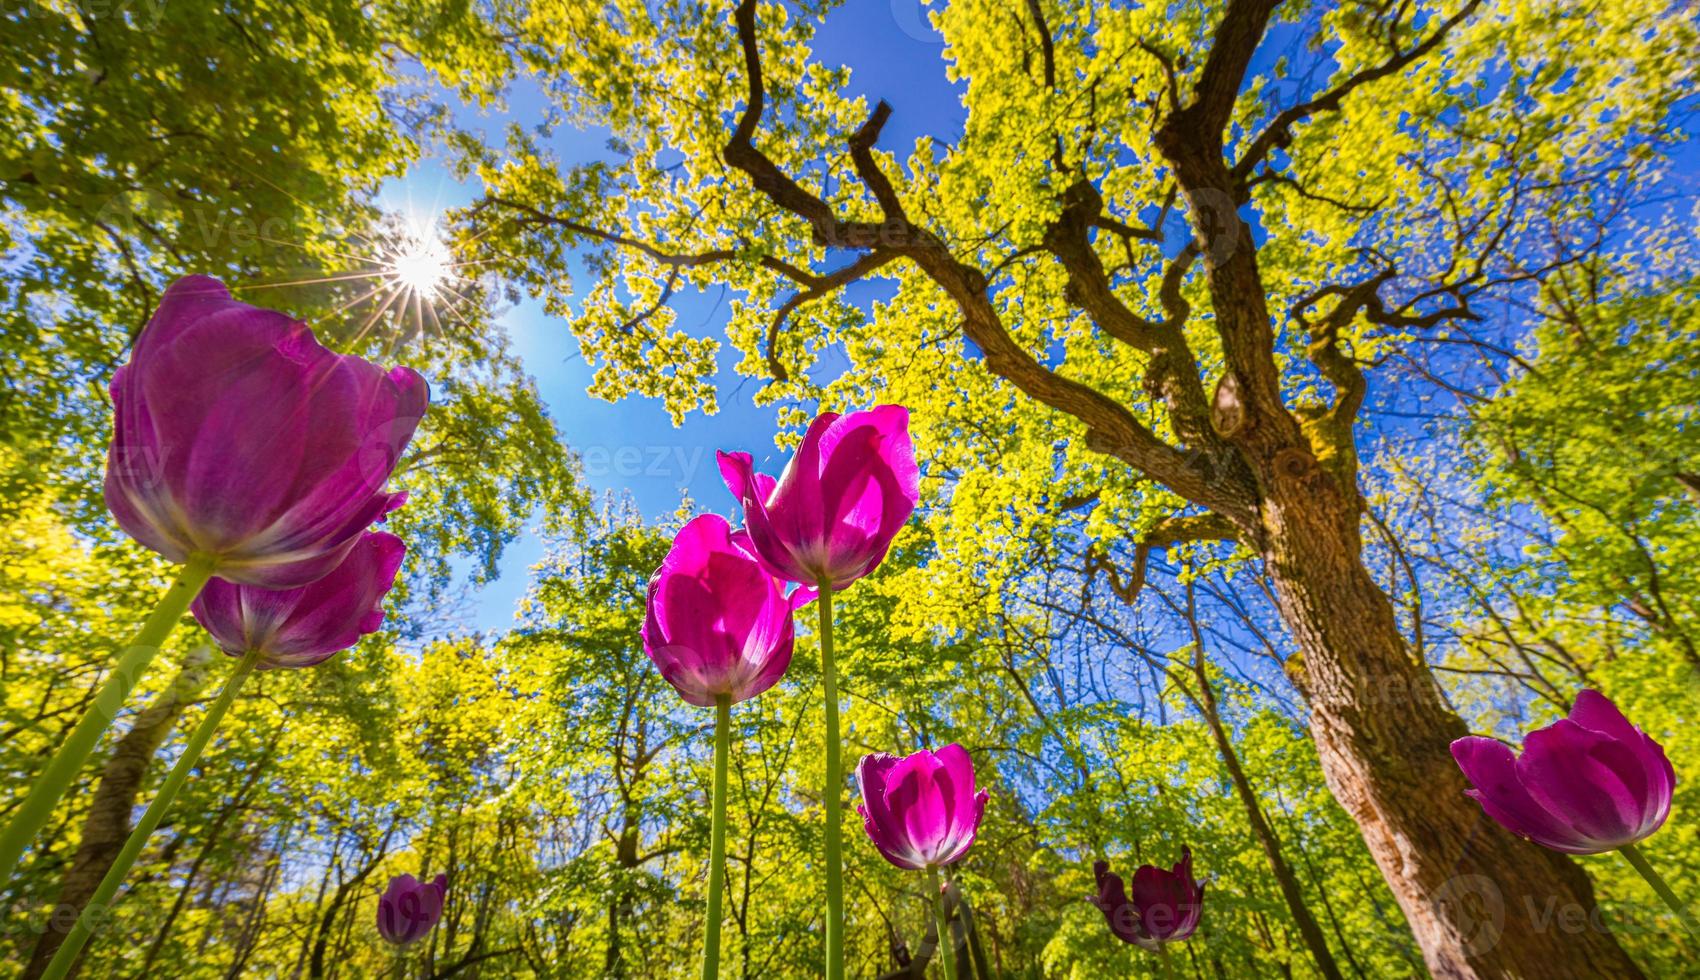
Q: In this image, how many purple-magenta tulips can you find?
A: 8